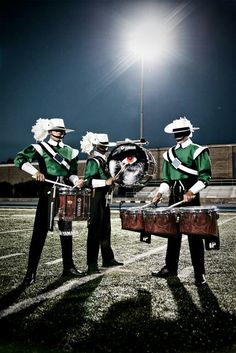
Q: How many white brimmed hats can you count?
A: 3